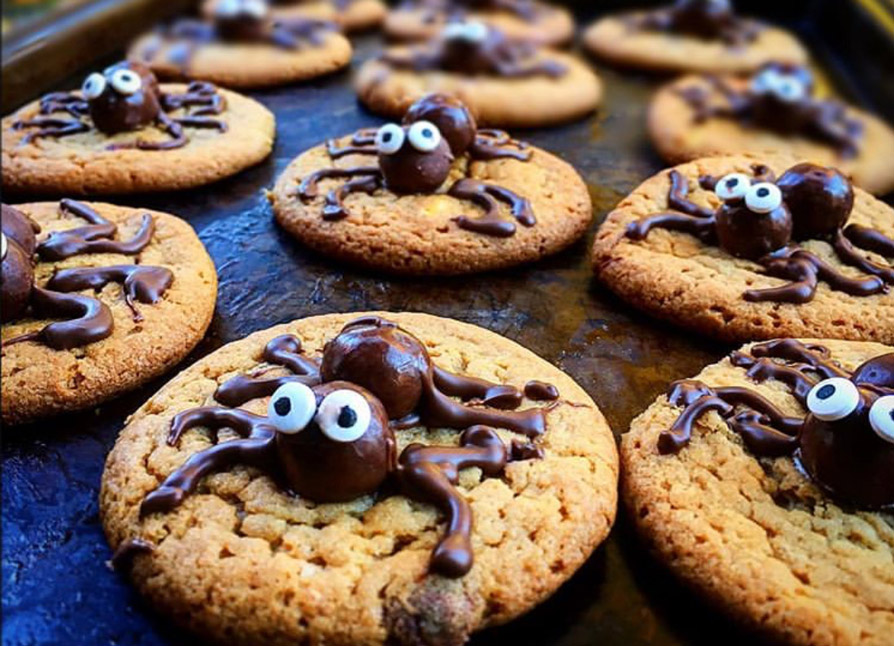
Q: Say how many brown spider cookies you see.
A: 12